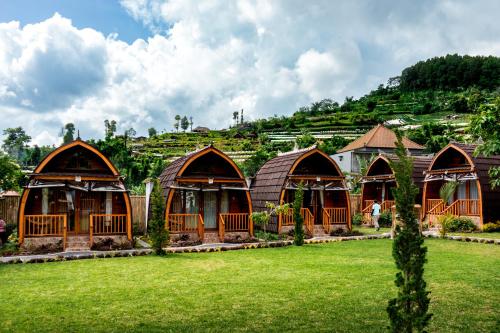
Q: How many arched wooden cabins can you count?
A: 5